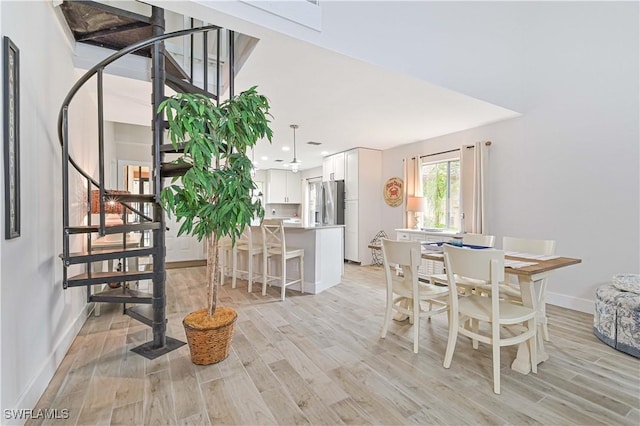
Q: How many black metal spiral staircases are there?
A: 1